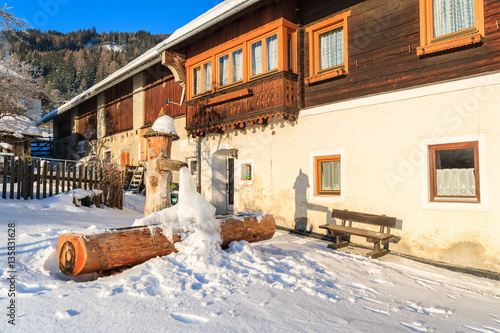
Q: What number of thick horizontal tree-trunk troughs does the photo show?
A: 1